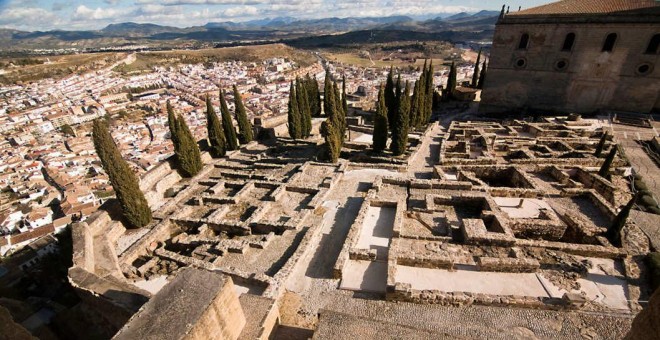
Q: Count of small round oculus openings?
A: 3